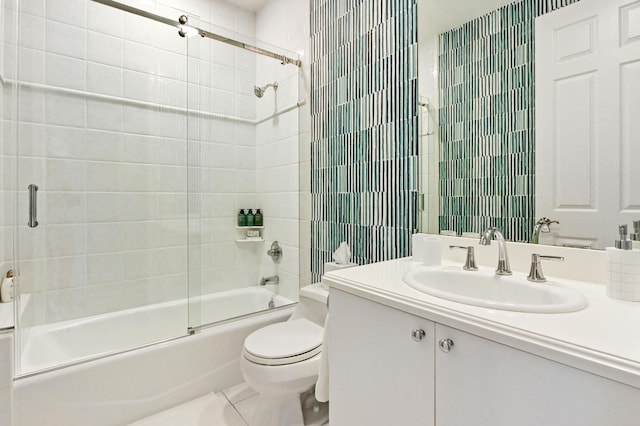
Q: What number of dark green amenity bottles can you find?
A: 3